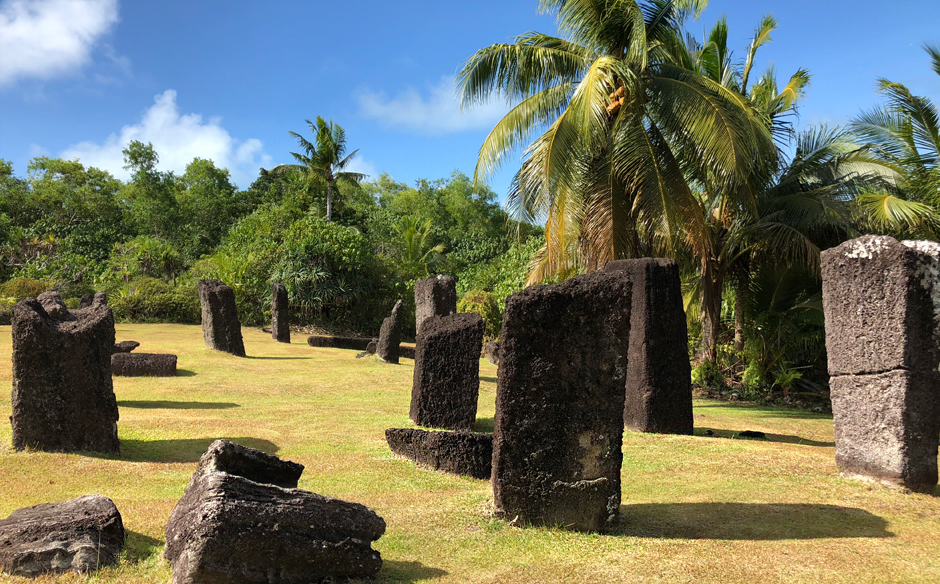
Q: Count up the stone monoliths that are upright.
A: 9